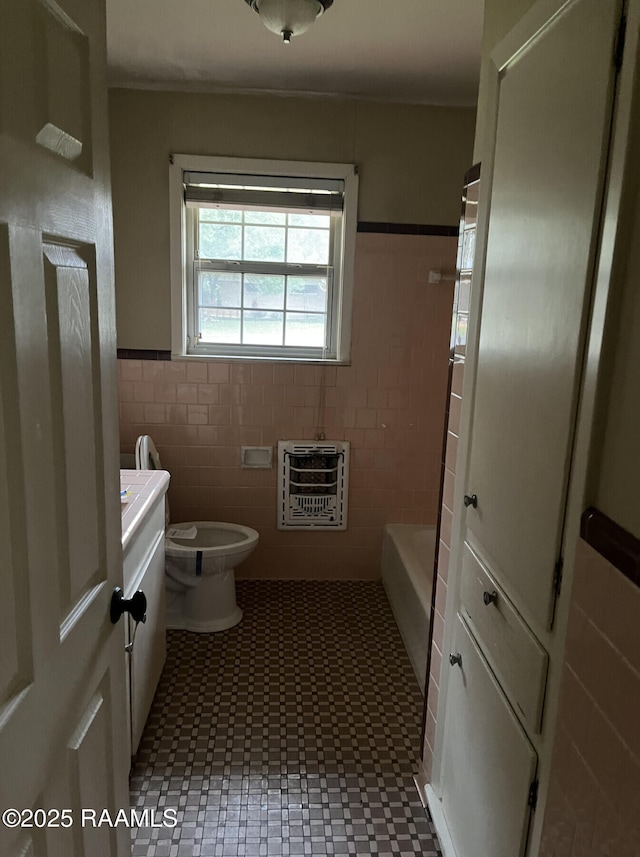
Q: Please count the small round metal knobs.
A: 3